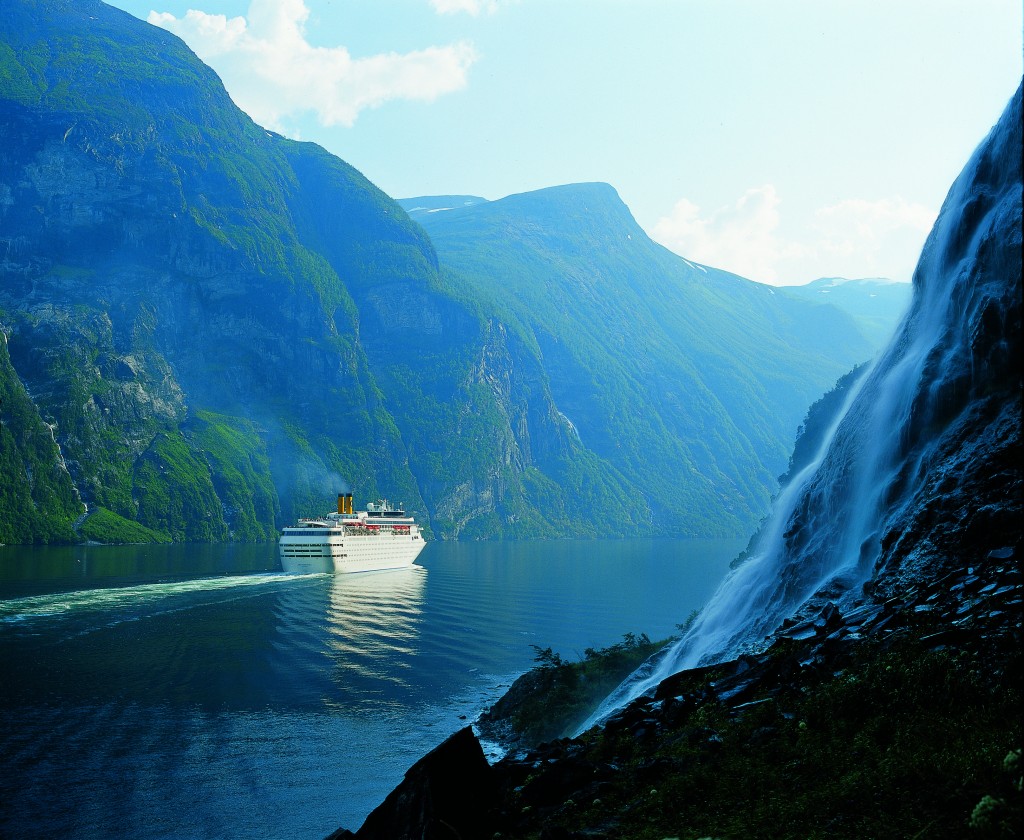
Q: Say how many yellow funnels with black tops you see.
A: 2